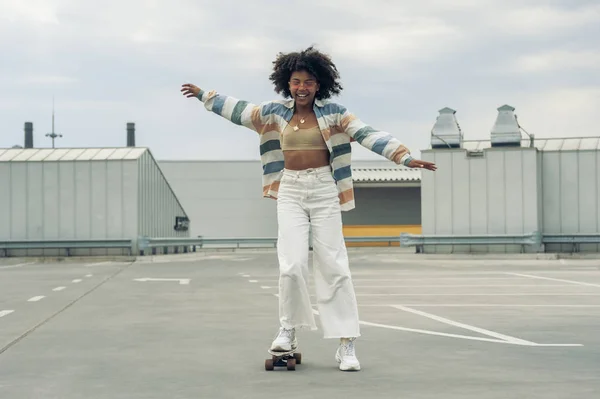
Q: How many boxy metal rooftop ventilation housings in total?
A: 2